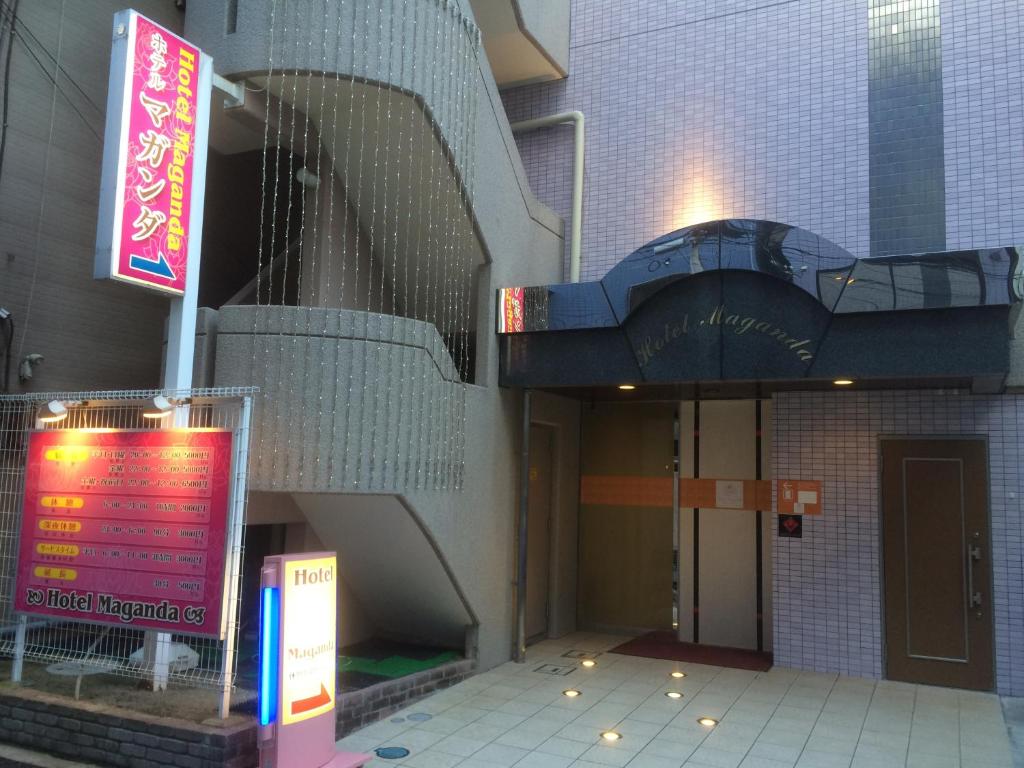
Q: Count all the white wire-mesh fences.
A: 1